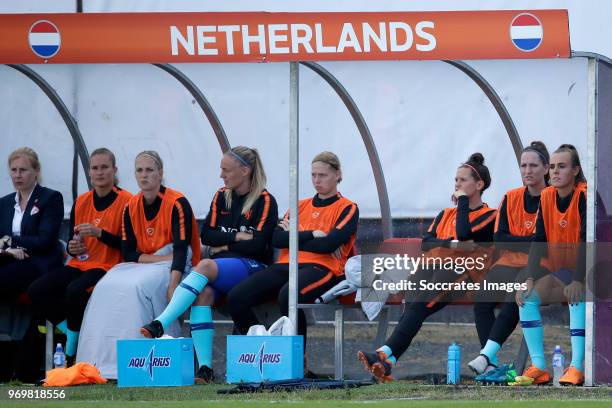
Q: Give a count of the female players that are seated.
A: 7